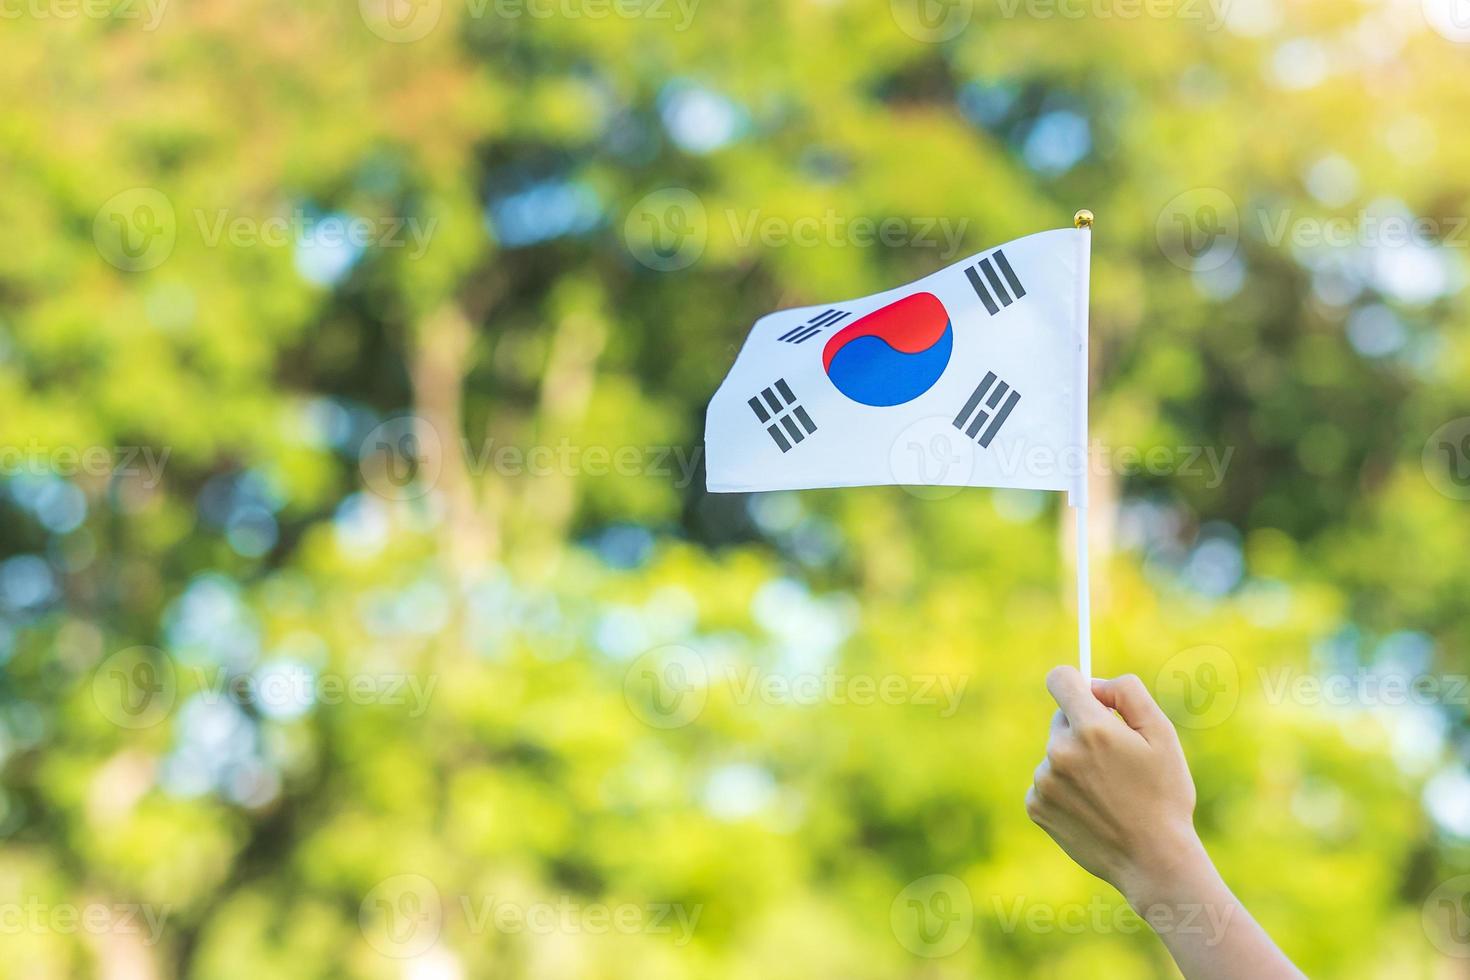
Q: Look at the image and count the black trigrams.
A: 4